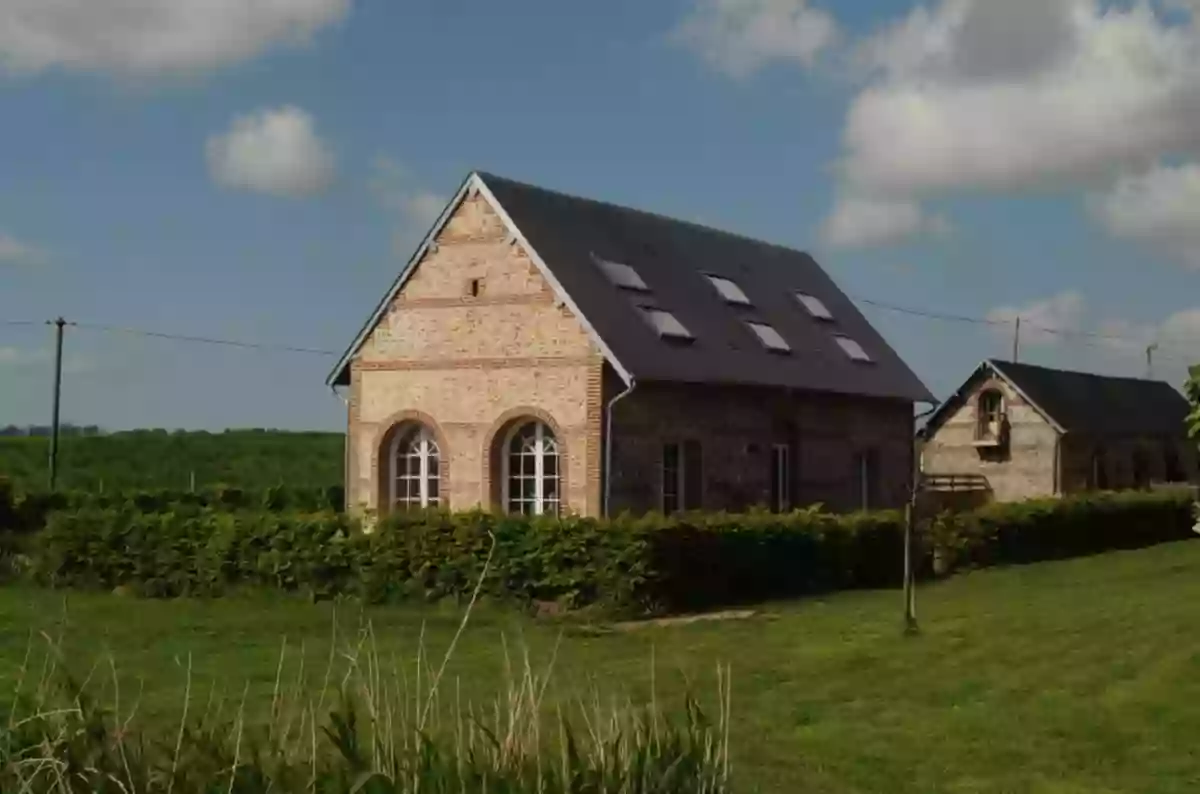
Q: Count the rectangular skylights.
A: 6